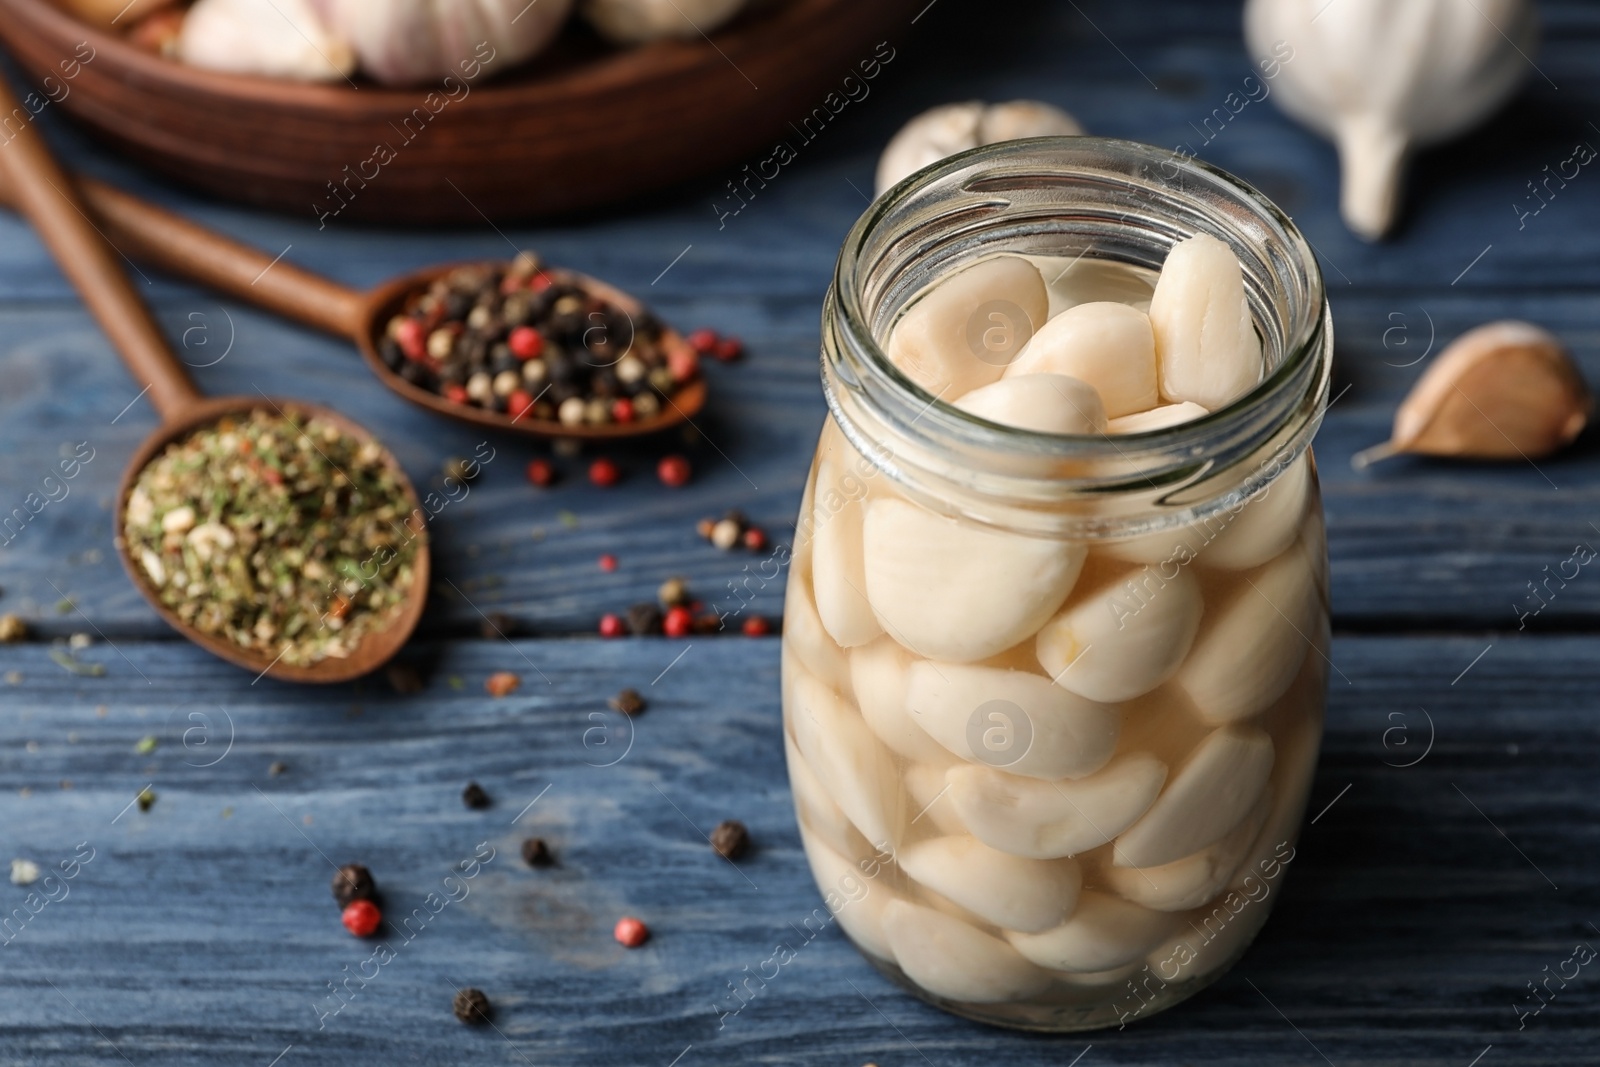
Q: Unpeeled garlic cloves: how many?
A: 1